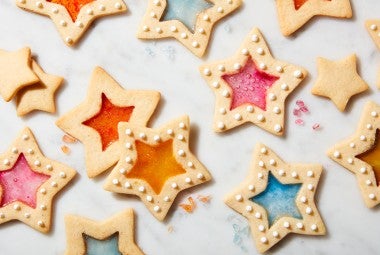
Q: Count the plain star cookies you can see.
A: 3